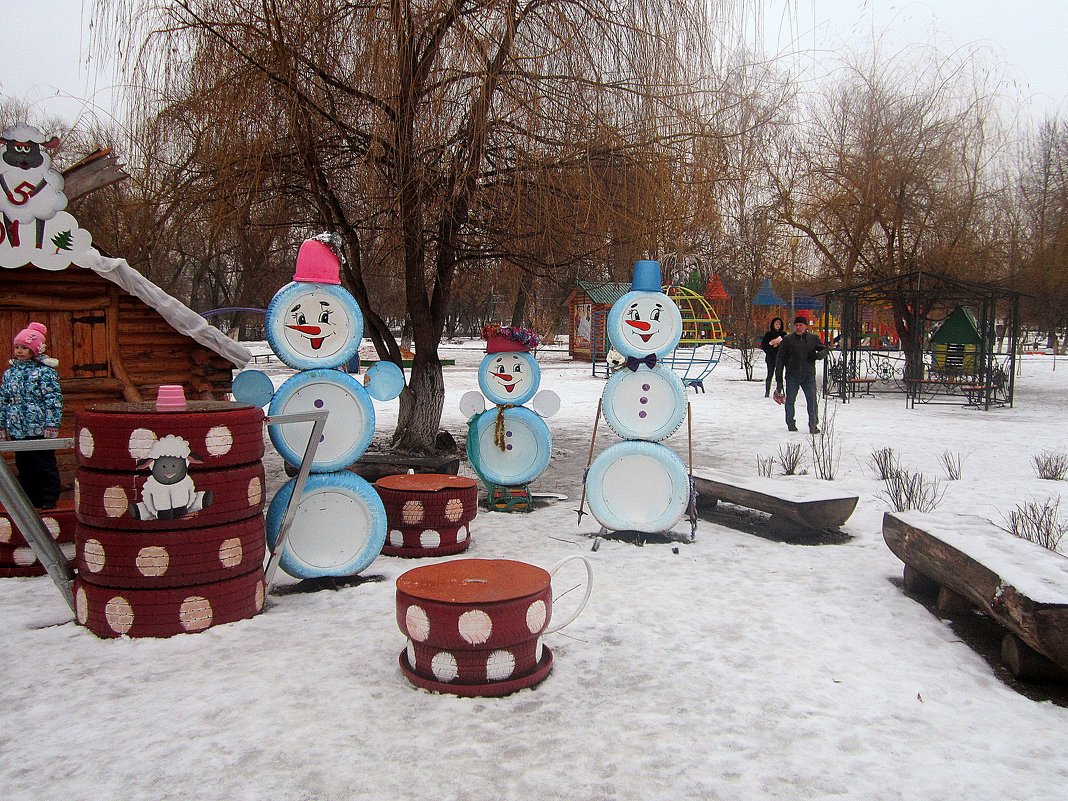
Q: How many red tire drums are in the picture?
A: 4